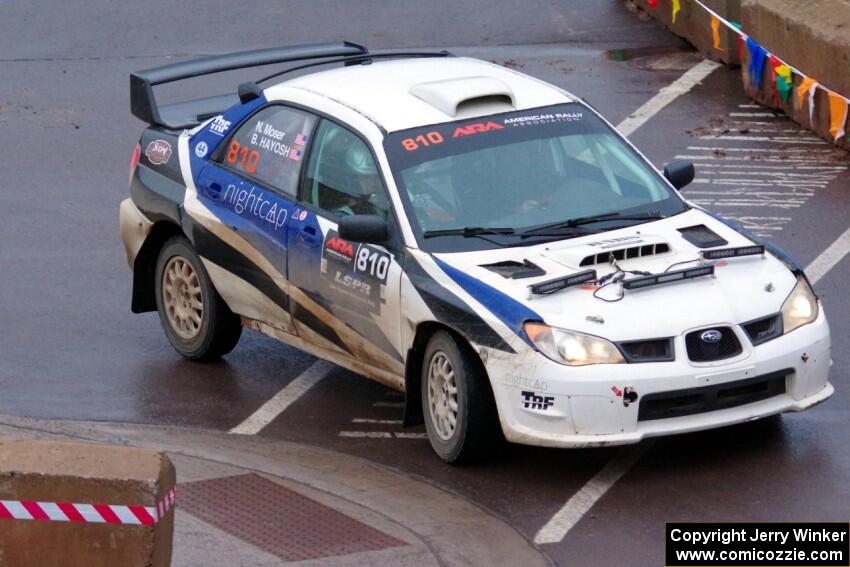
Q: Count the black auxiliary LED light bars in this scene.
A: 3